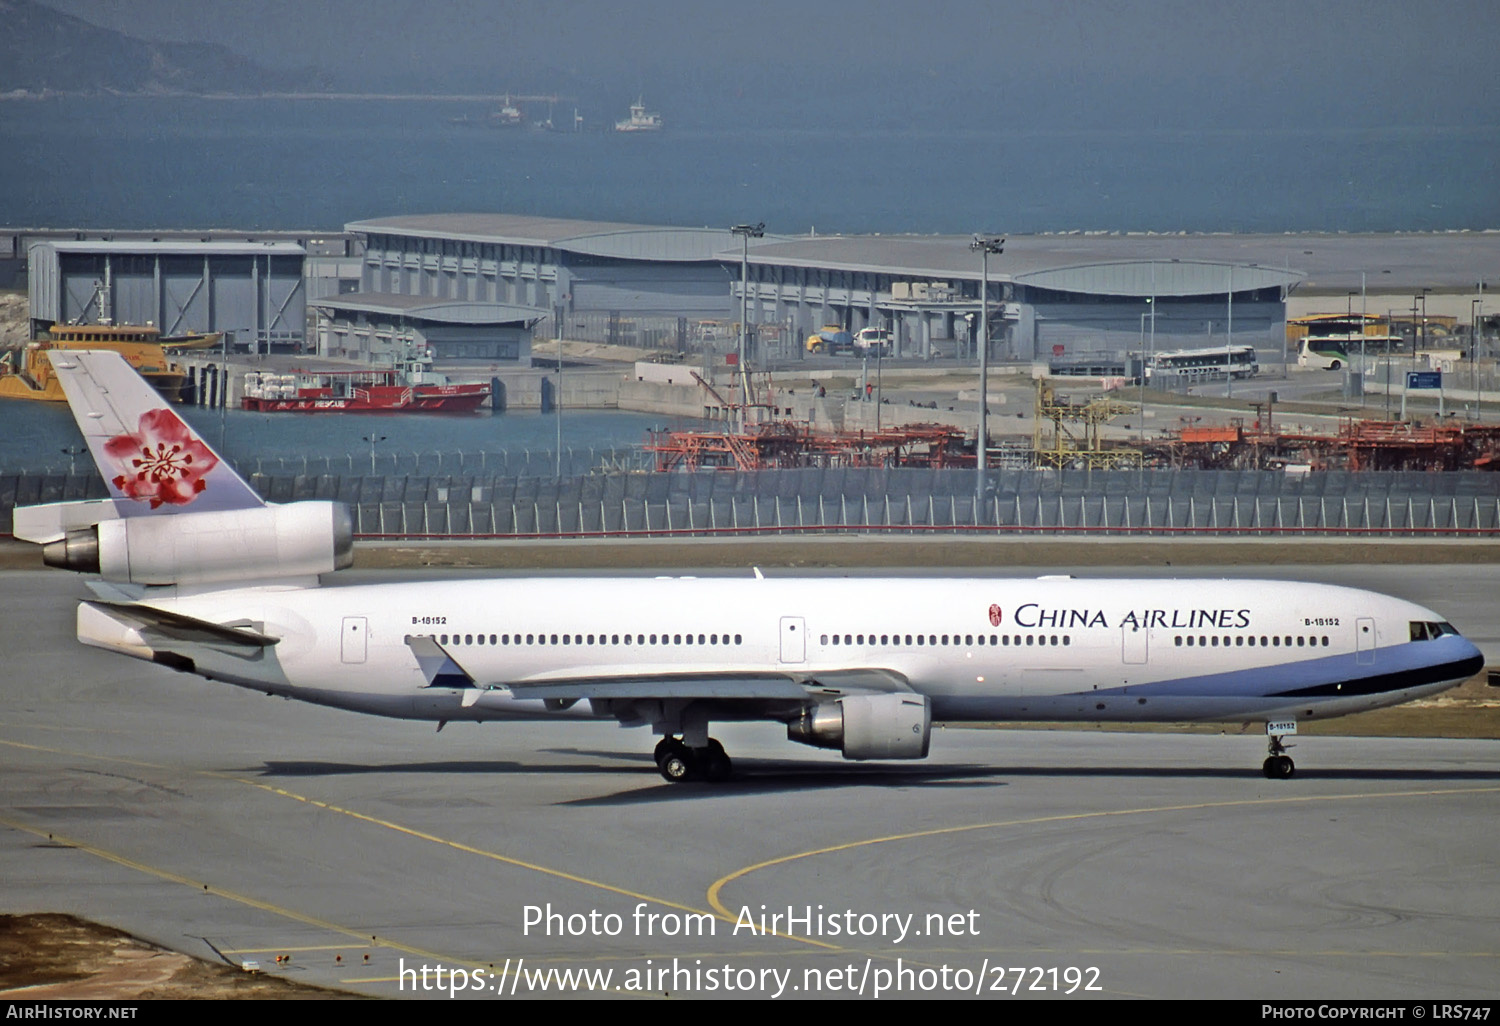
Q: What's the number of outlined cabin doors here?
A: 4